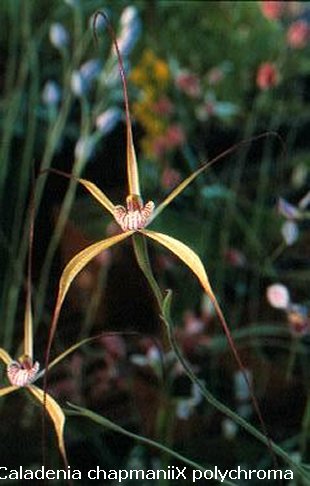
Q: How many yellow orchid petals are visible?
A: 10